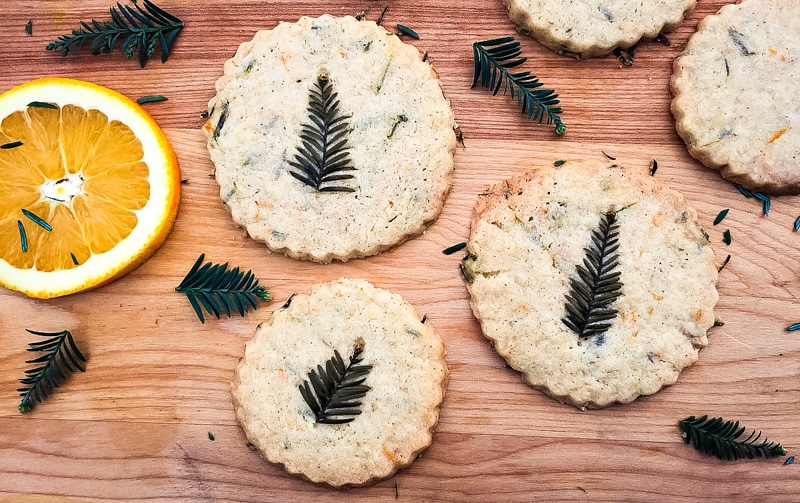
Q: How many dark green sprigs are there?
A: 8